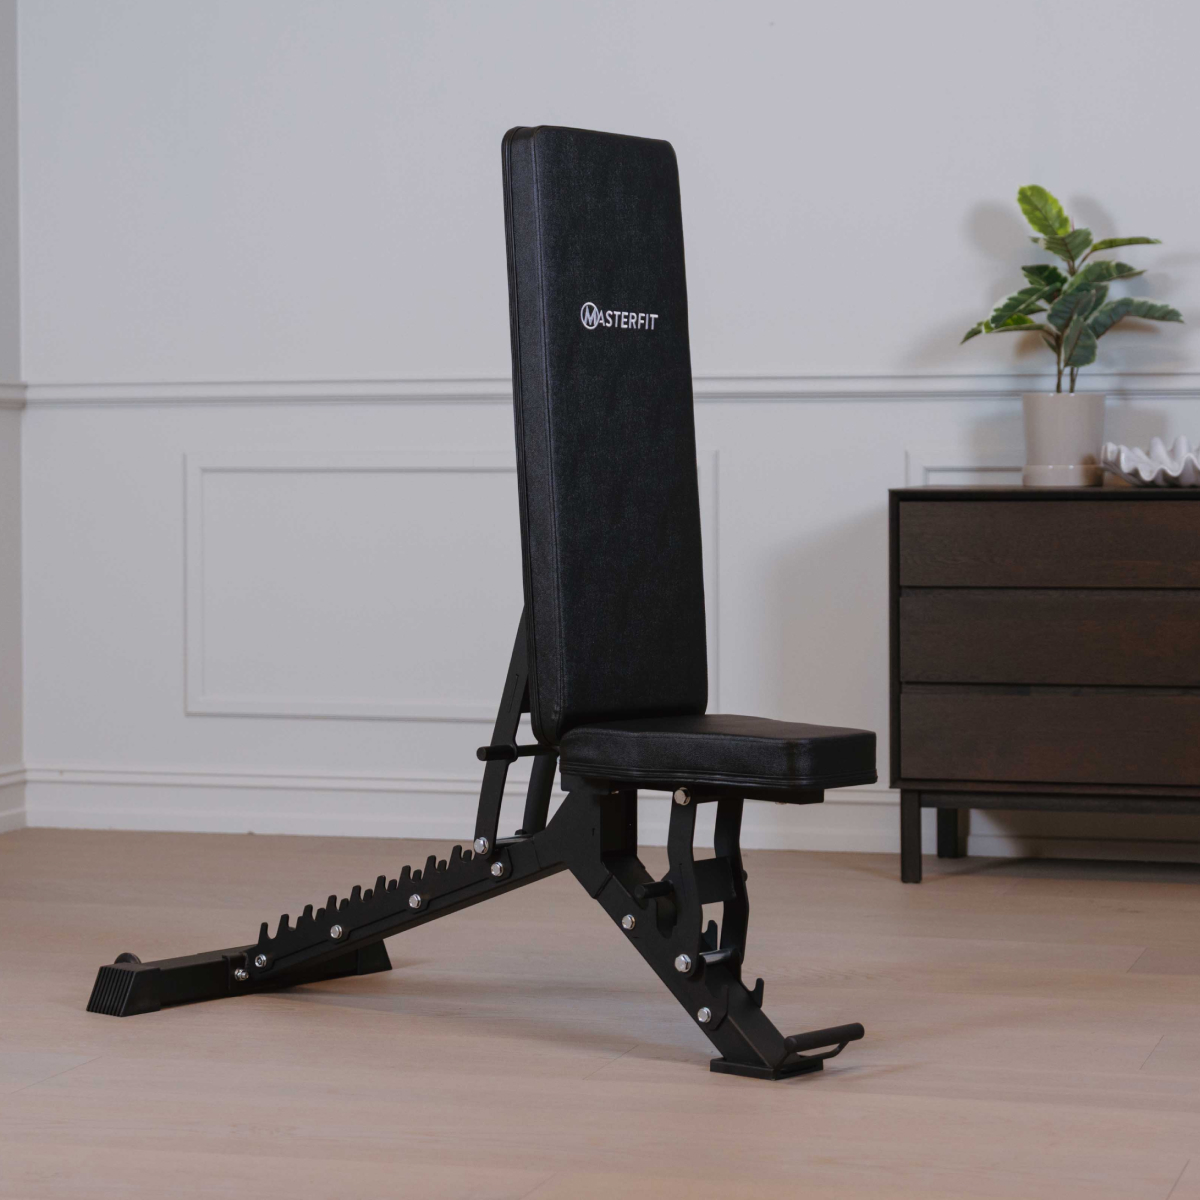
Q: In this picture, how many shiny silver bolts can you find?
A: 10